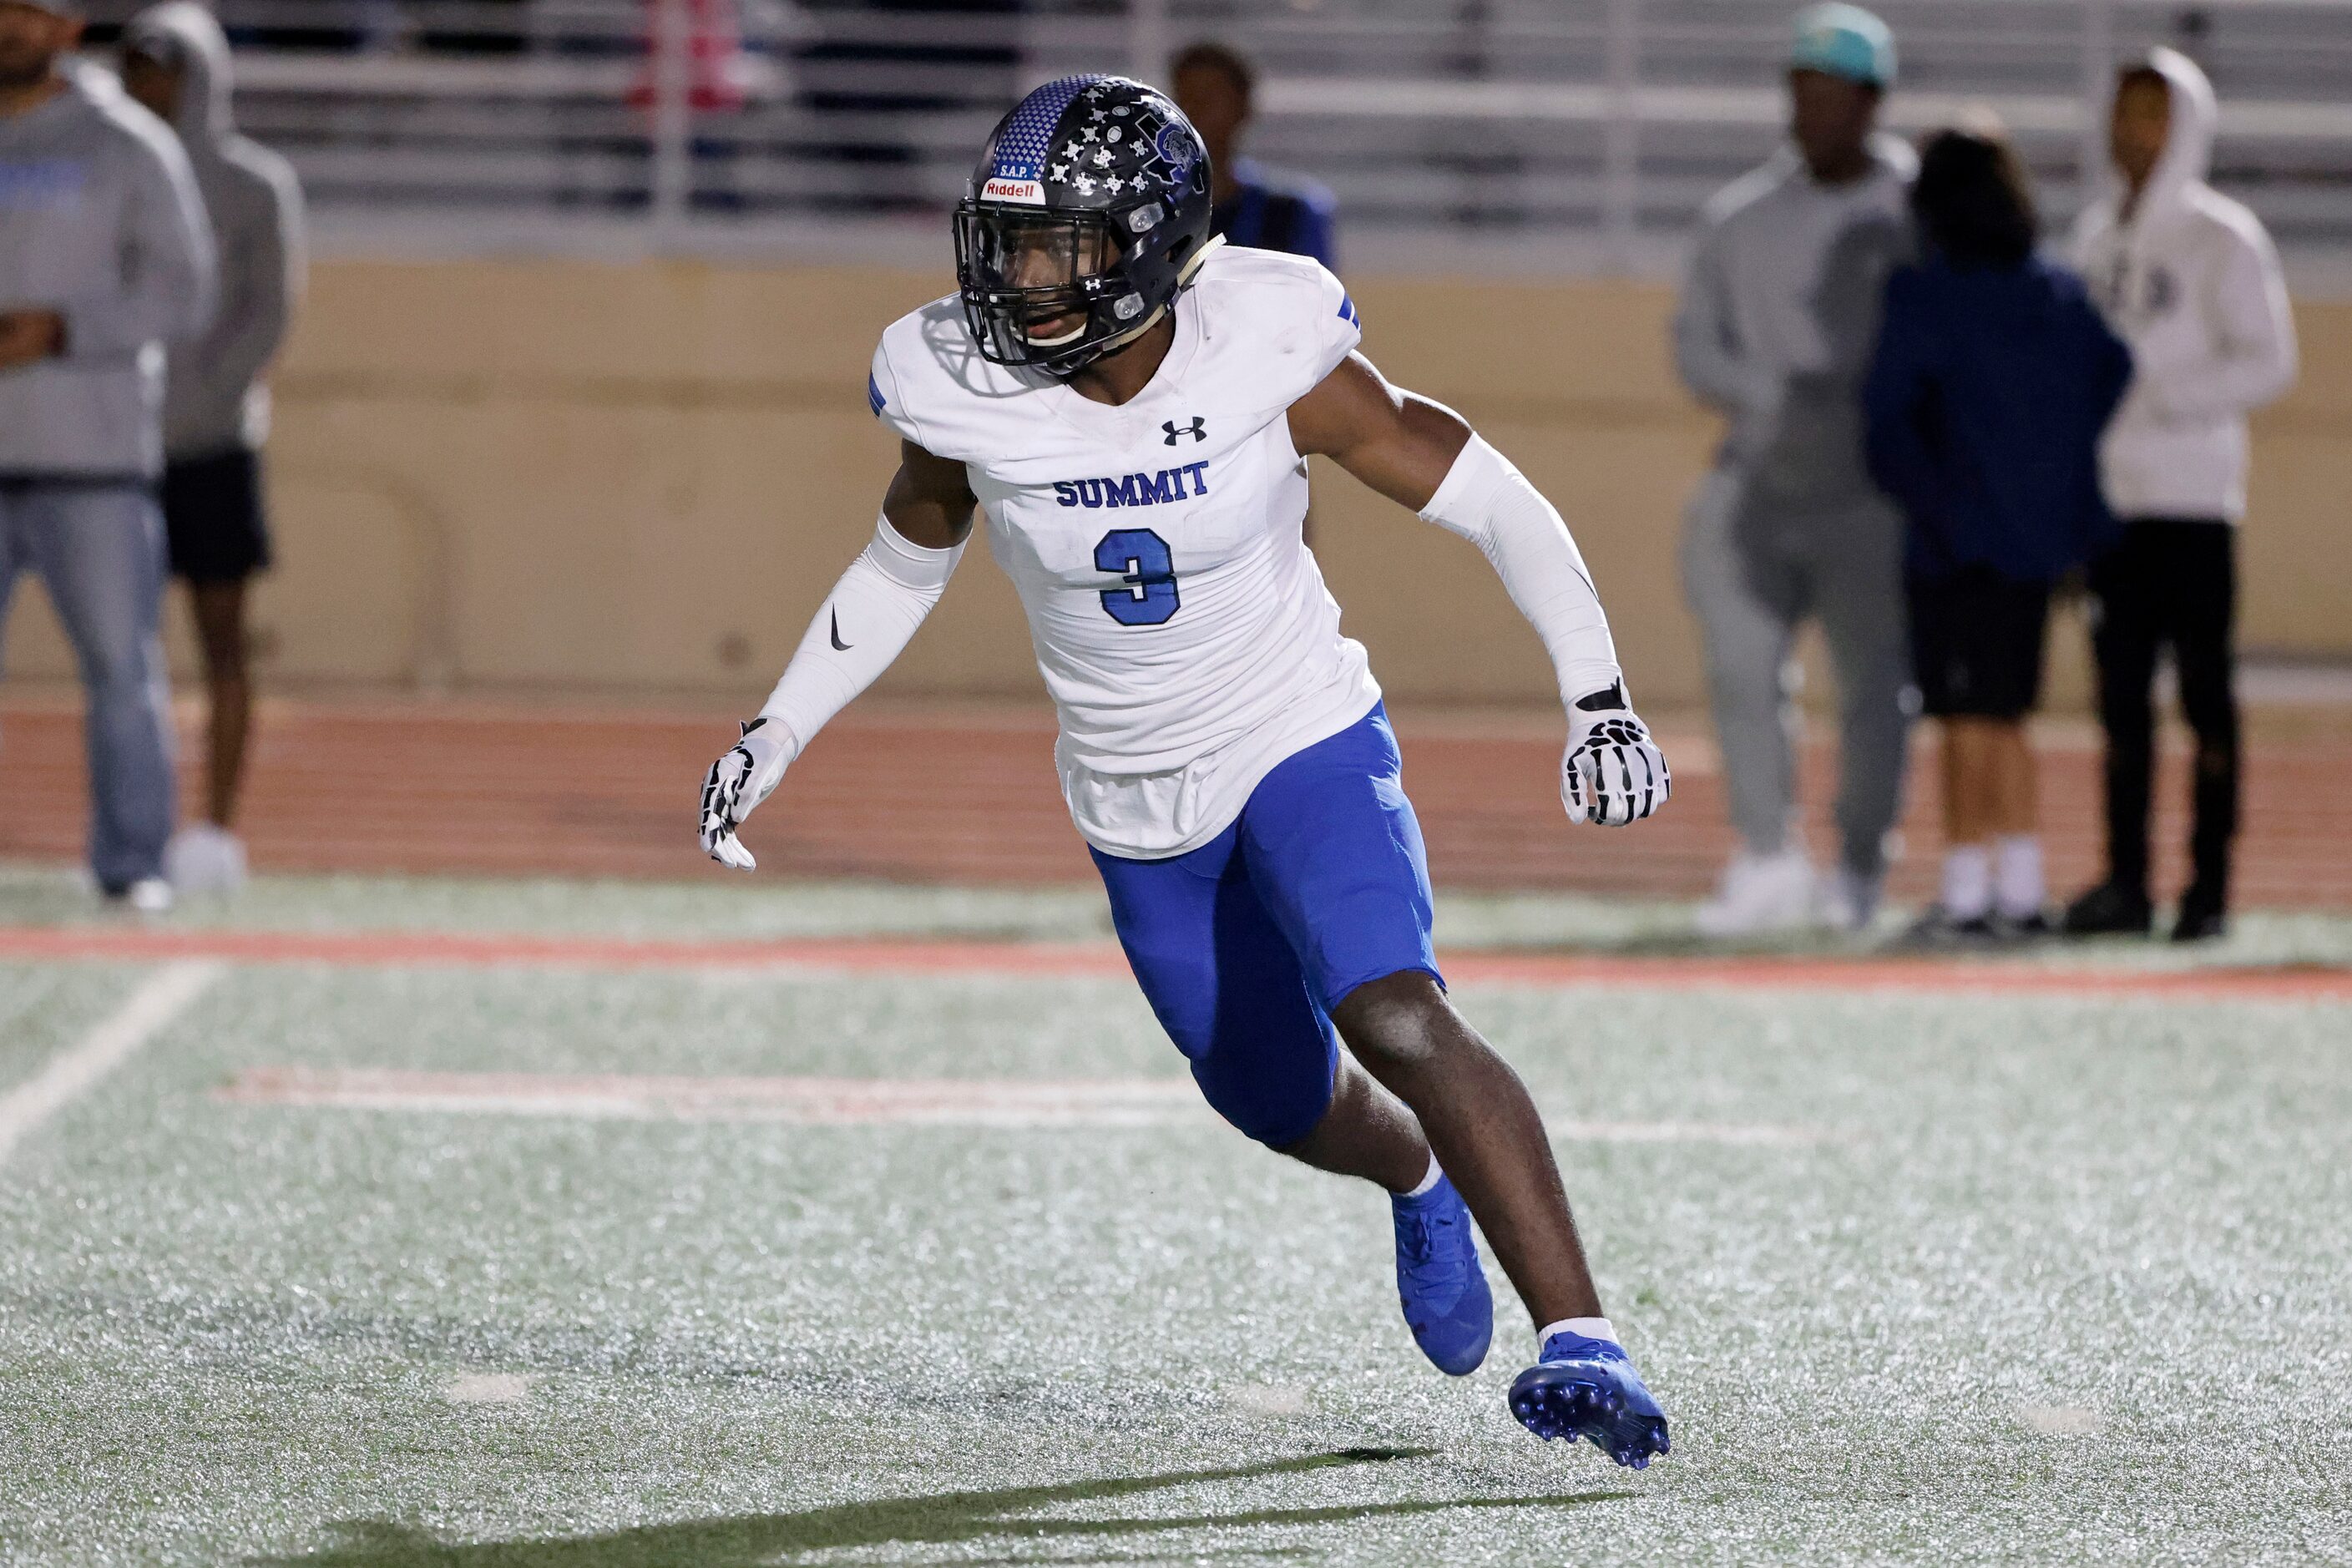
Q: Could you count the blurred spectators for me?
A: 6